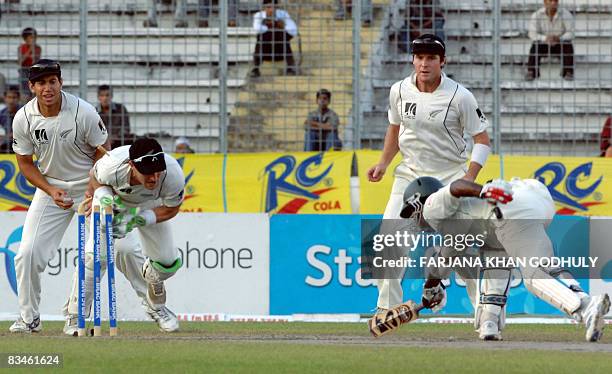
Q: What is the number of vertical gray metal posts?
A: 4